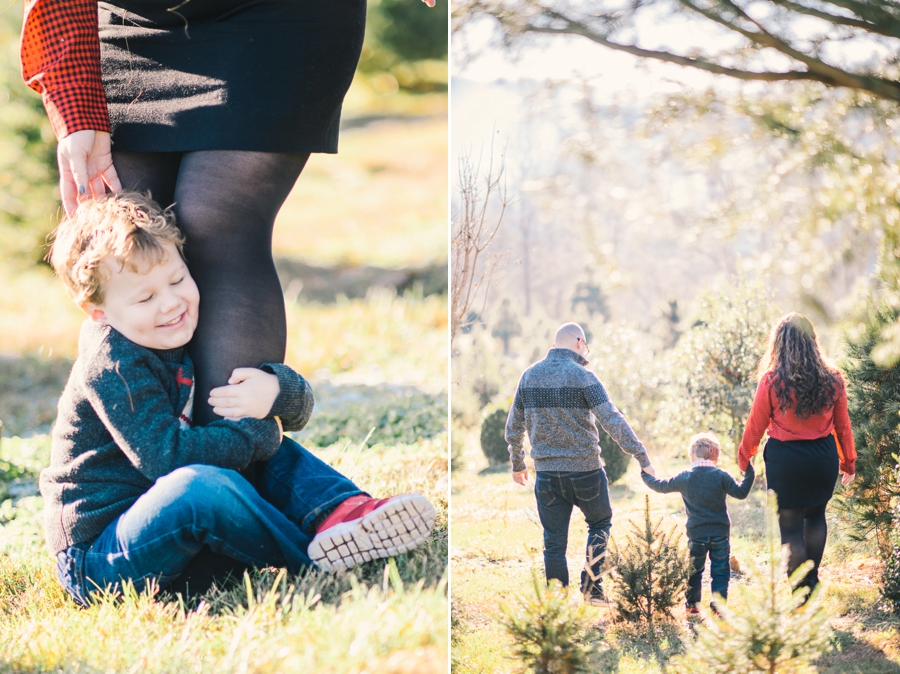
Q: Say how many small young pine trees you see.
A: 3